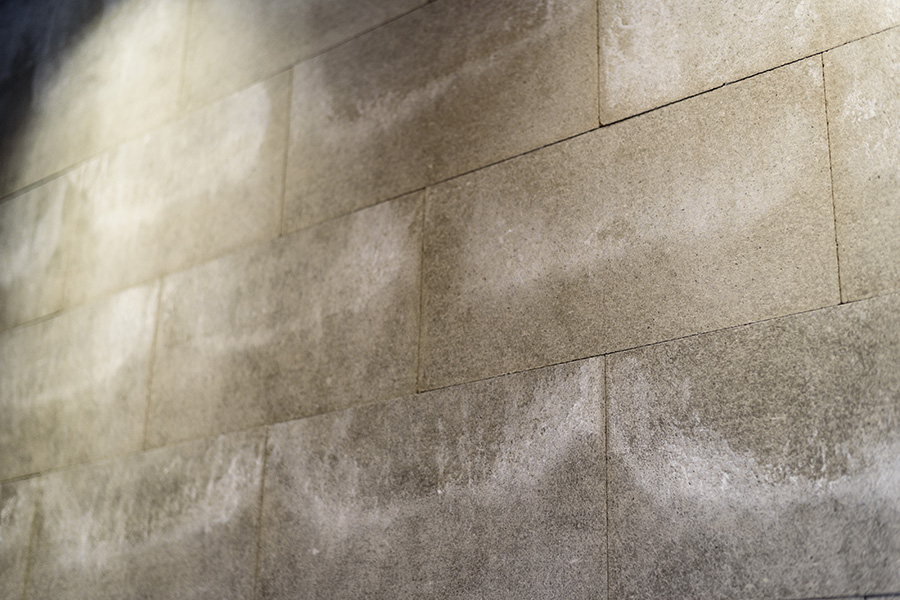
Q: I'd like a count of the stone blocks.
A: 14